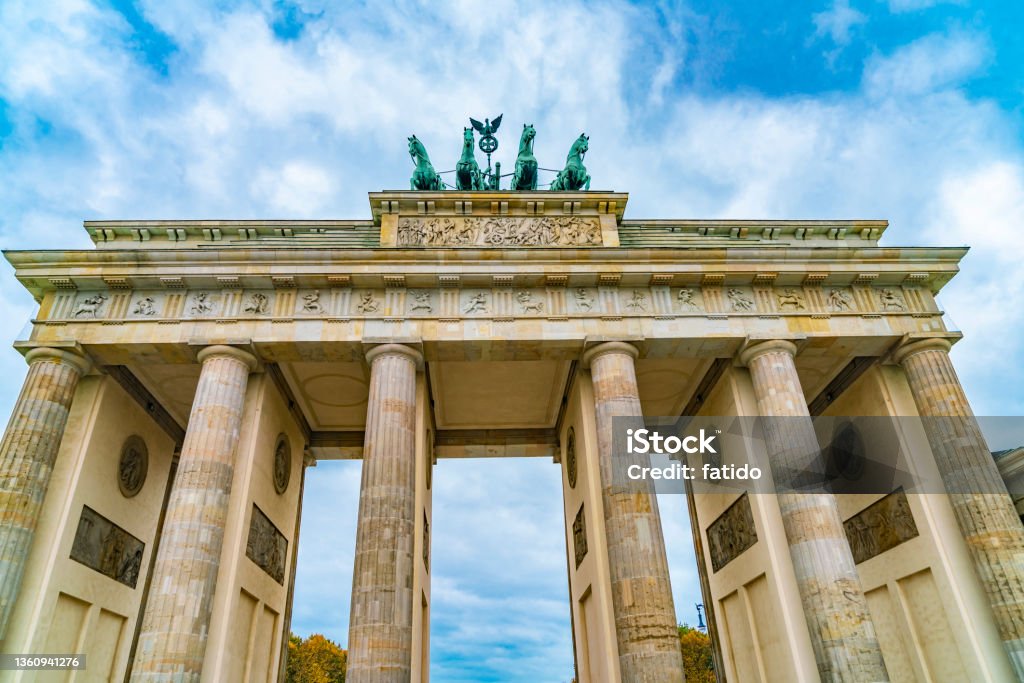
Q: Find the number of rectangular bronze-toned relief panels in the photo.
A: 6